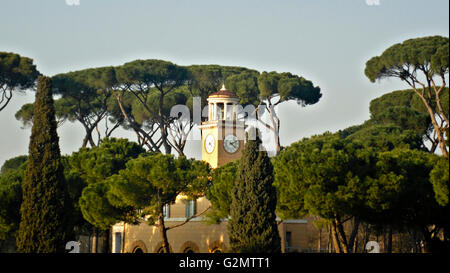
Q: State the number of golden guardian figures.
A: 0